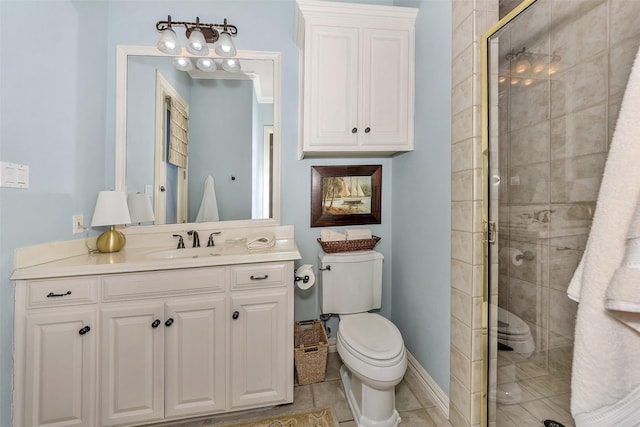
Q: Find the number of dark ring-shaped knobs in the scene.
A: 6